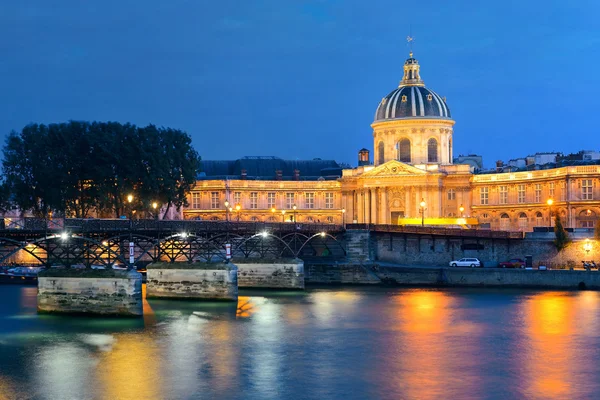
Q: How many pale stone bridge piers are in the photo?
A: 3